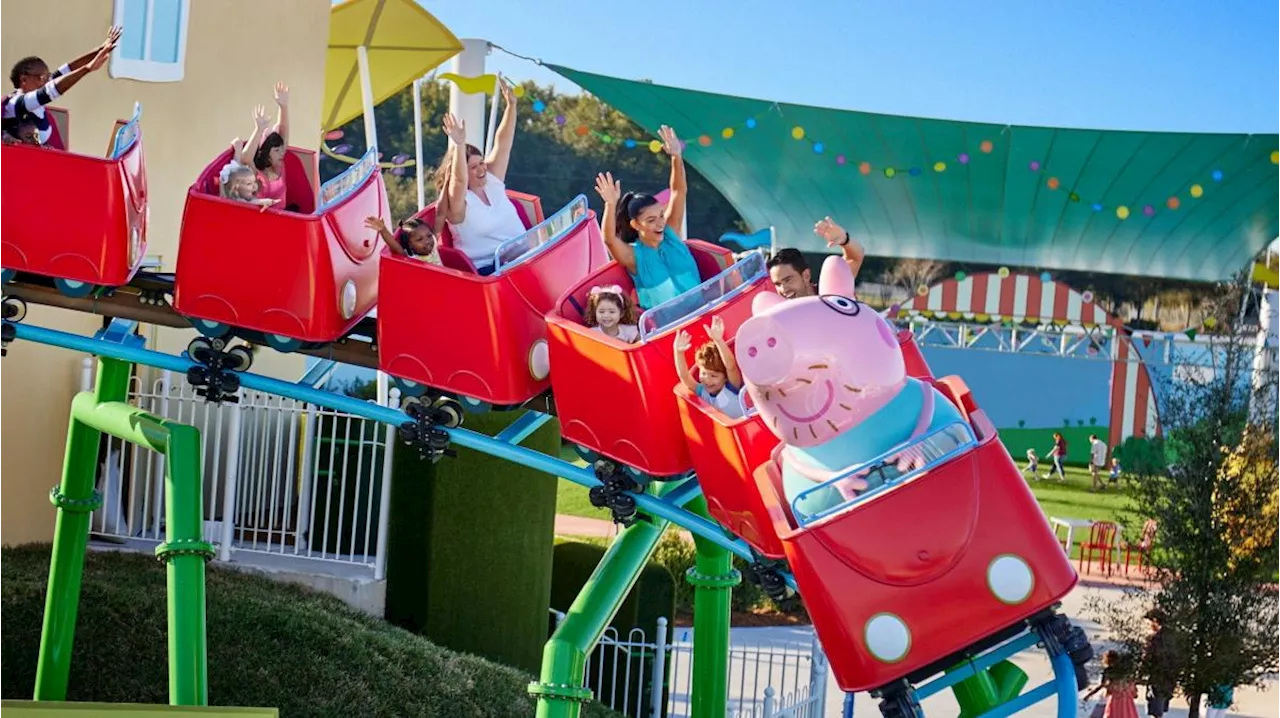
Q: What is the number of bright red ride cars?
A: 6